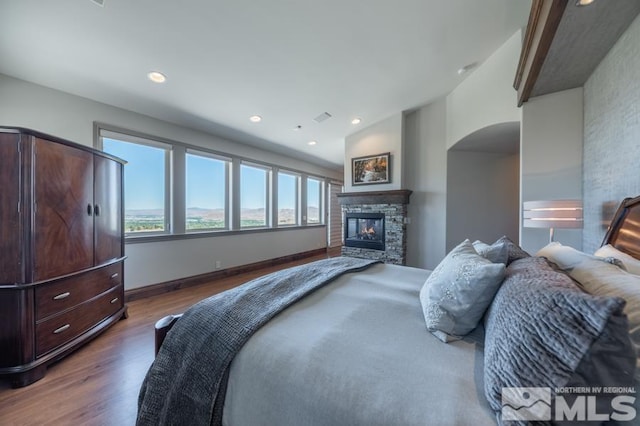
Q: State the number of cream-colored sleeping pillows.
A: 2